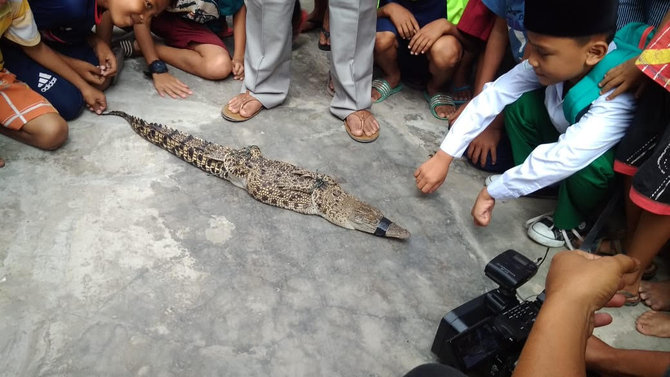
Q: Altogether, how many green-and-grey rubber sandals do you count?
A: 2